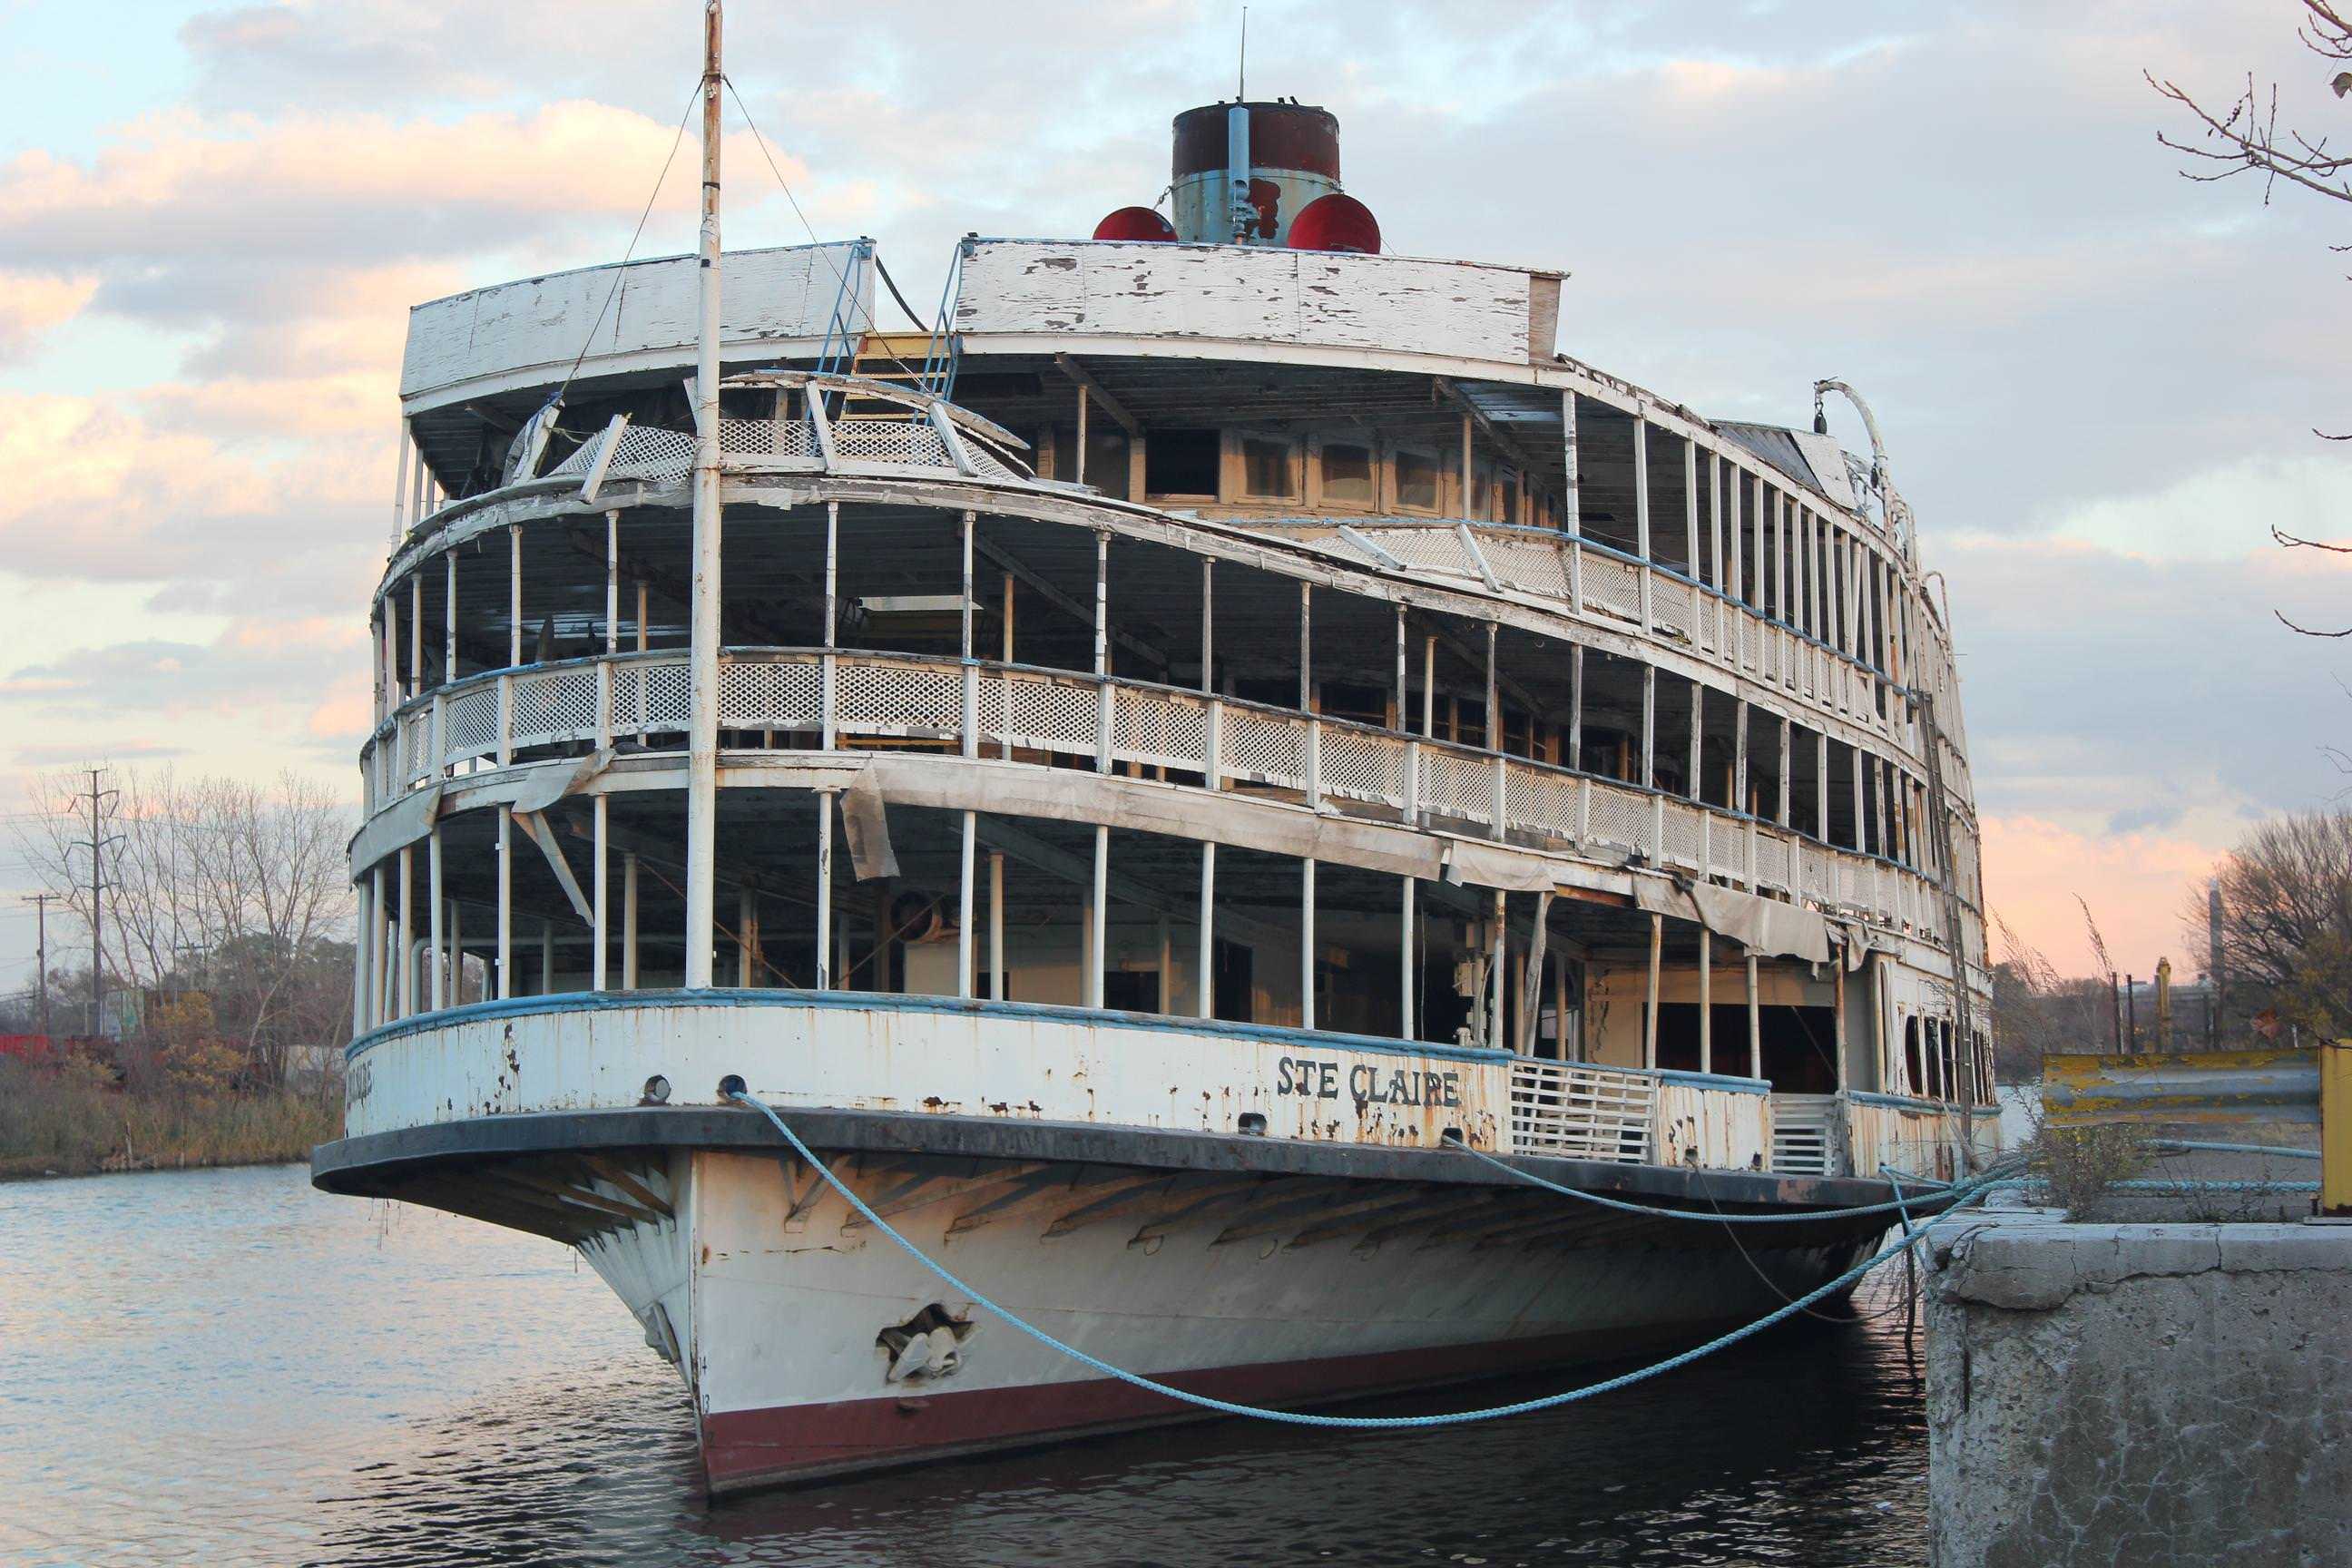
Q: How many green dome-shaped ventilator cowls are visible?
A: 0